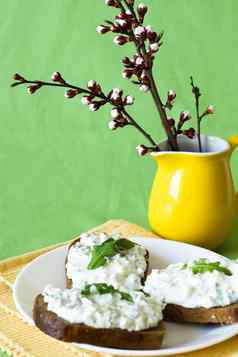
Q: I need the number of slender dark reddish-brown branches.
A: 3